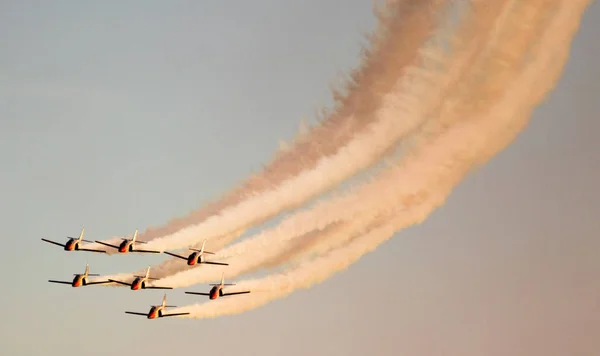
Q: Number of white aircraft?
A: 7